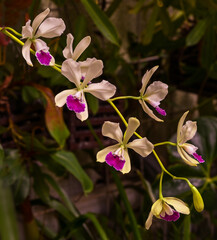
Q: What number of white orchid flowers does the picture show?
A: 7